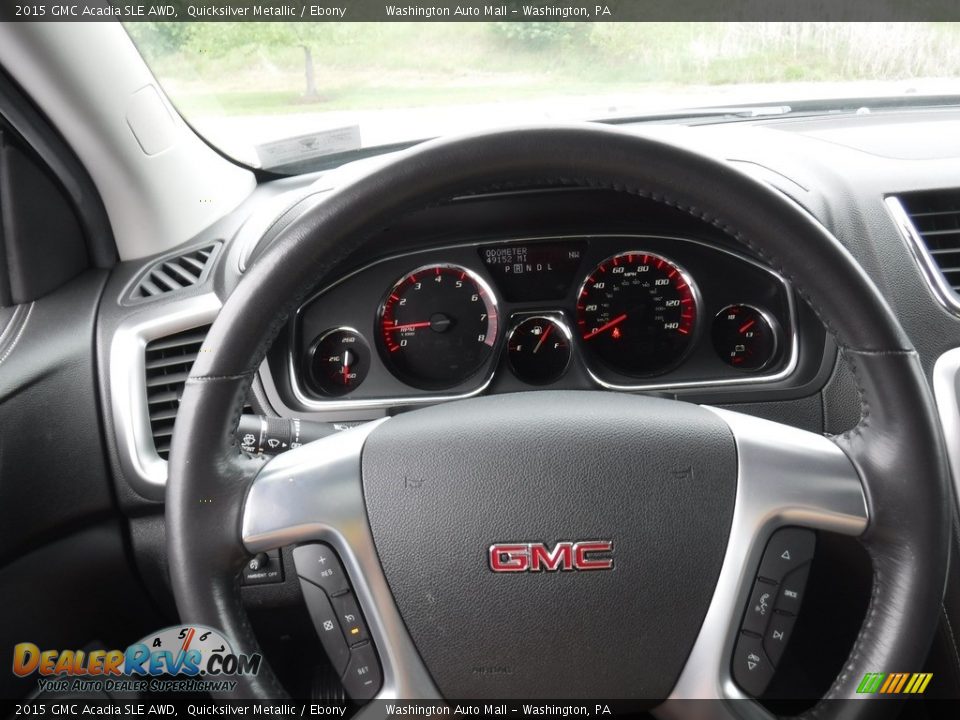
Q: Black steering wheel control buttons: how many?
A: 9